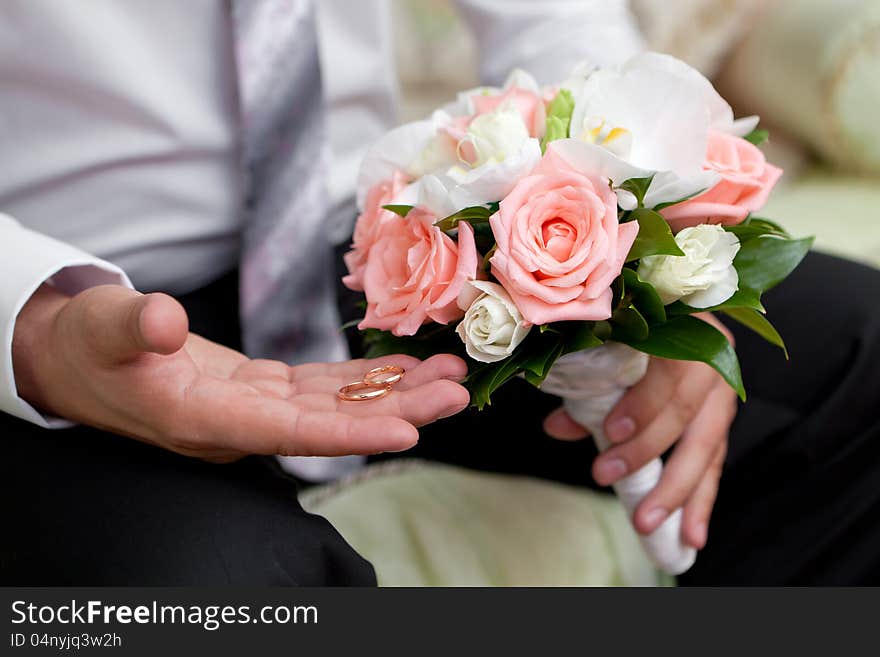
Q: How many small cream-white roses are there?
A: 2